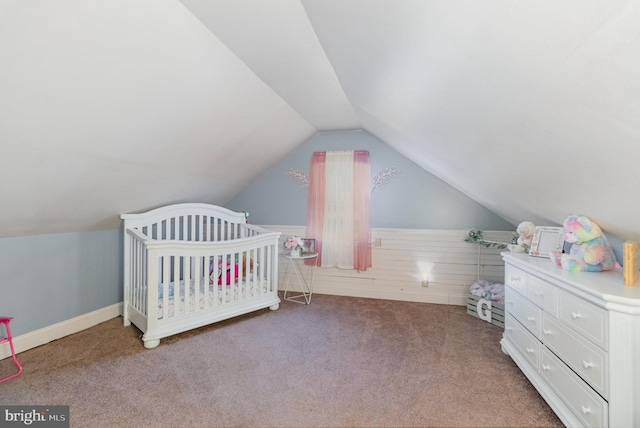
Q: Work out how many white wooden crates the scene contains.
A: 1